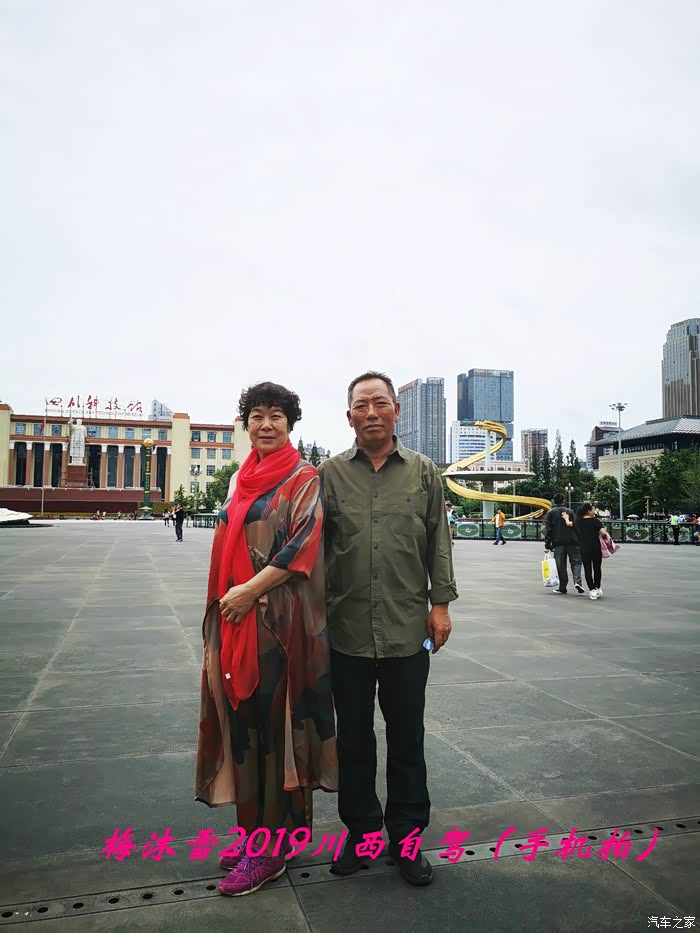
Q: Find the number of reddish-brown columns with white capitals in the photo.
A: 9